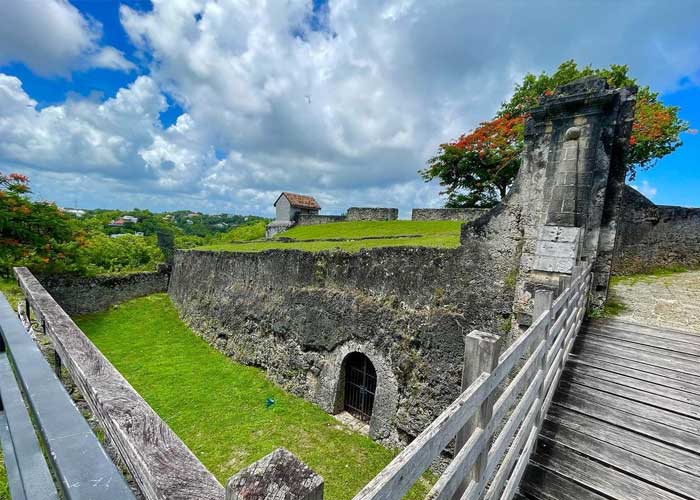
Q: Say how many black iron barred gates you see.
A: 1